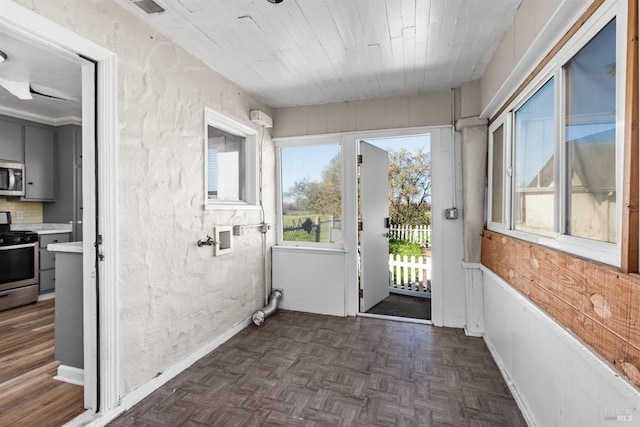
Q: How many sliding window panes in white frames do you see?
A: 3